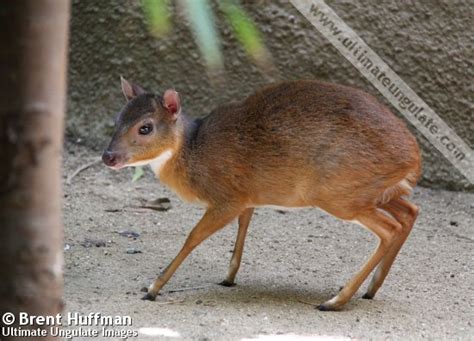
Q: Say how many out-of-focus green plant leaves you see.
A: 3